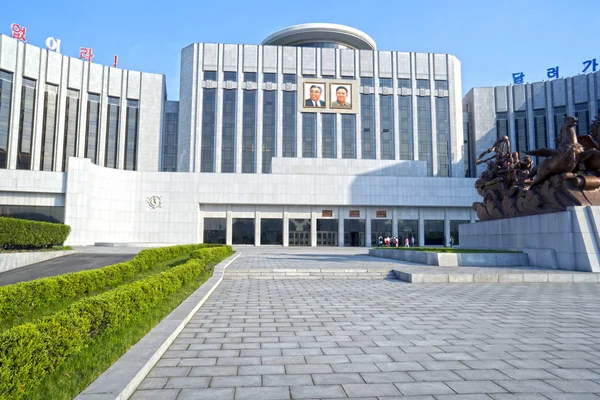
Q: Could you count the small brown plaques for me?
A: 3